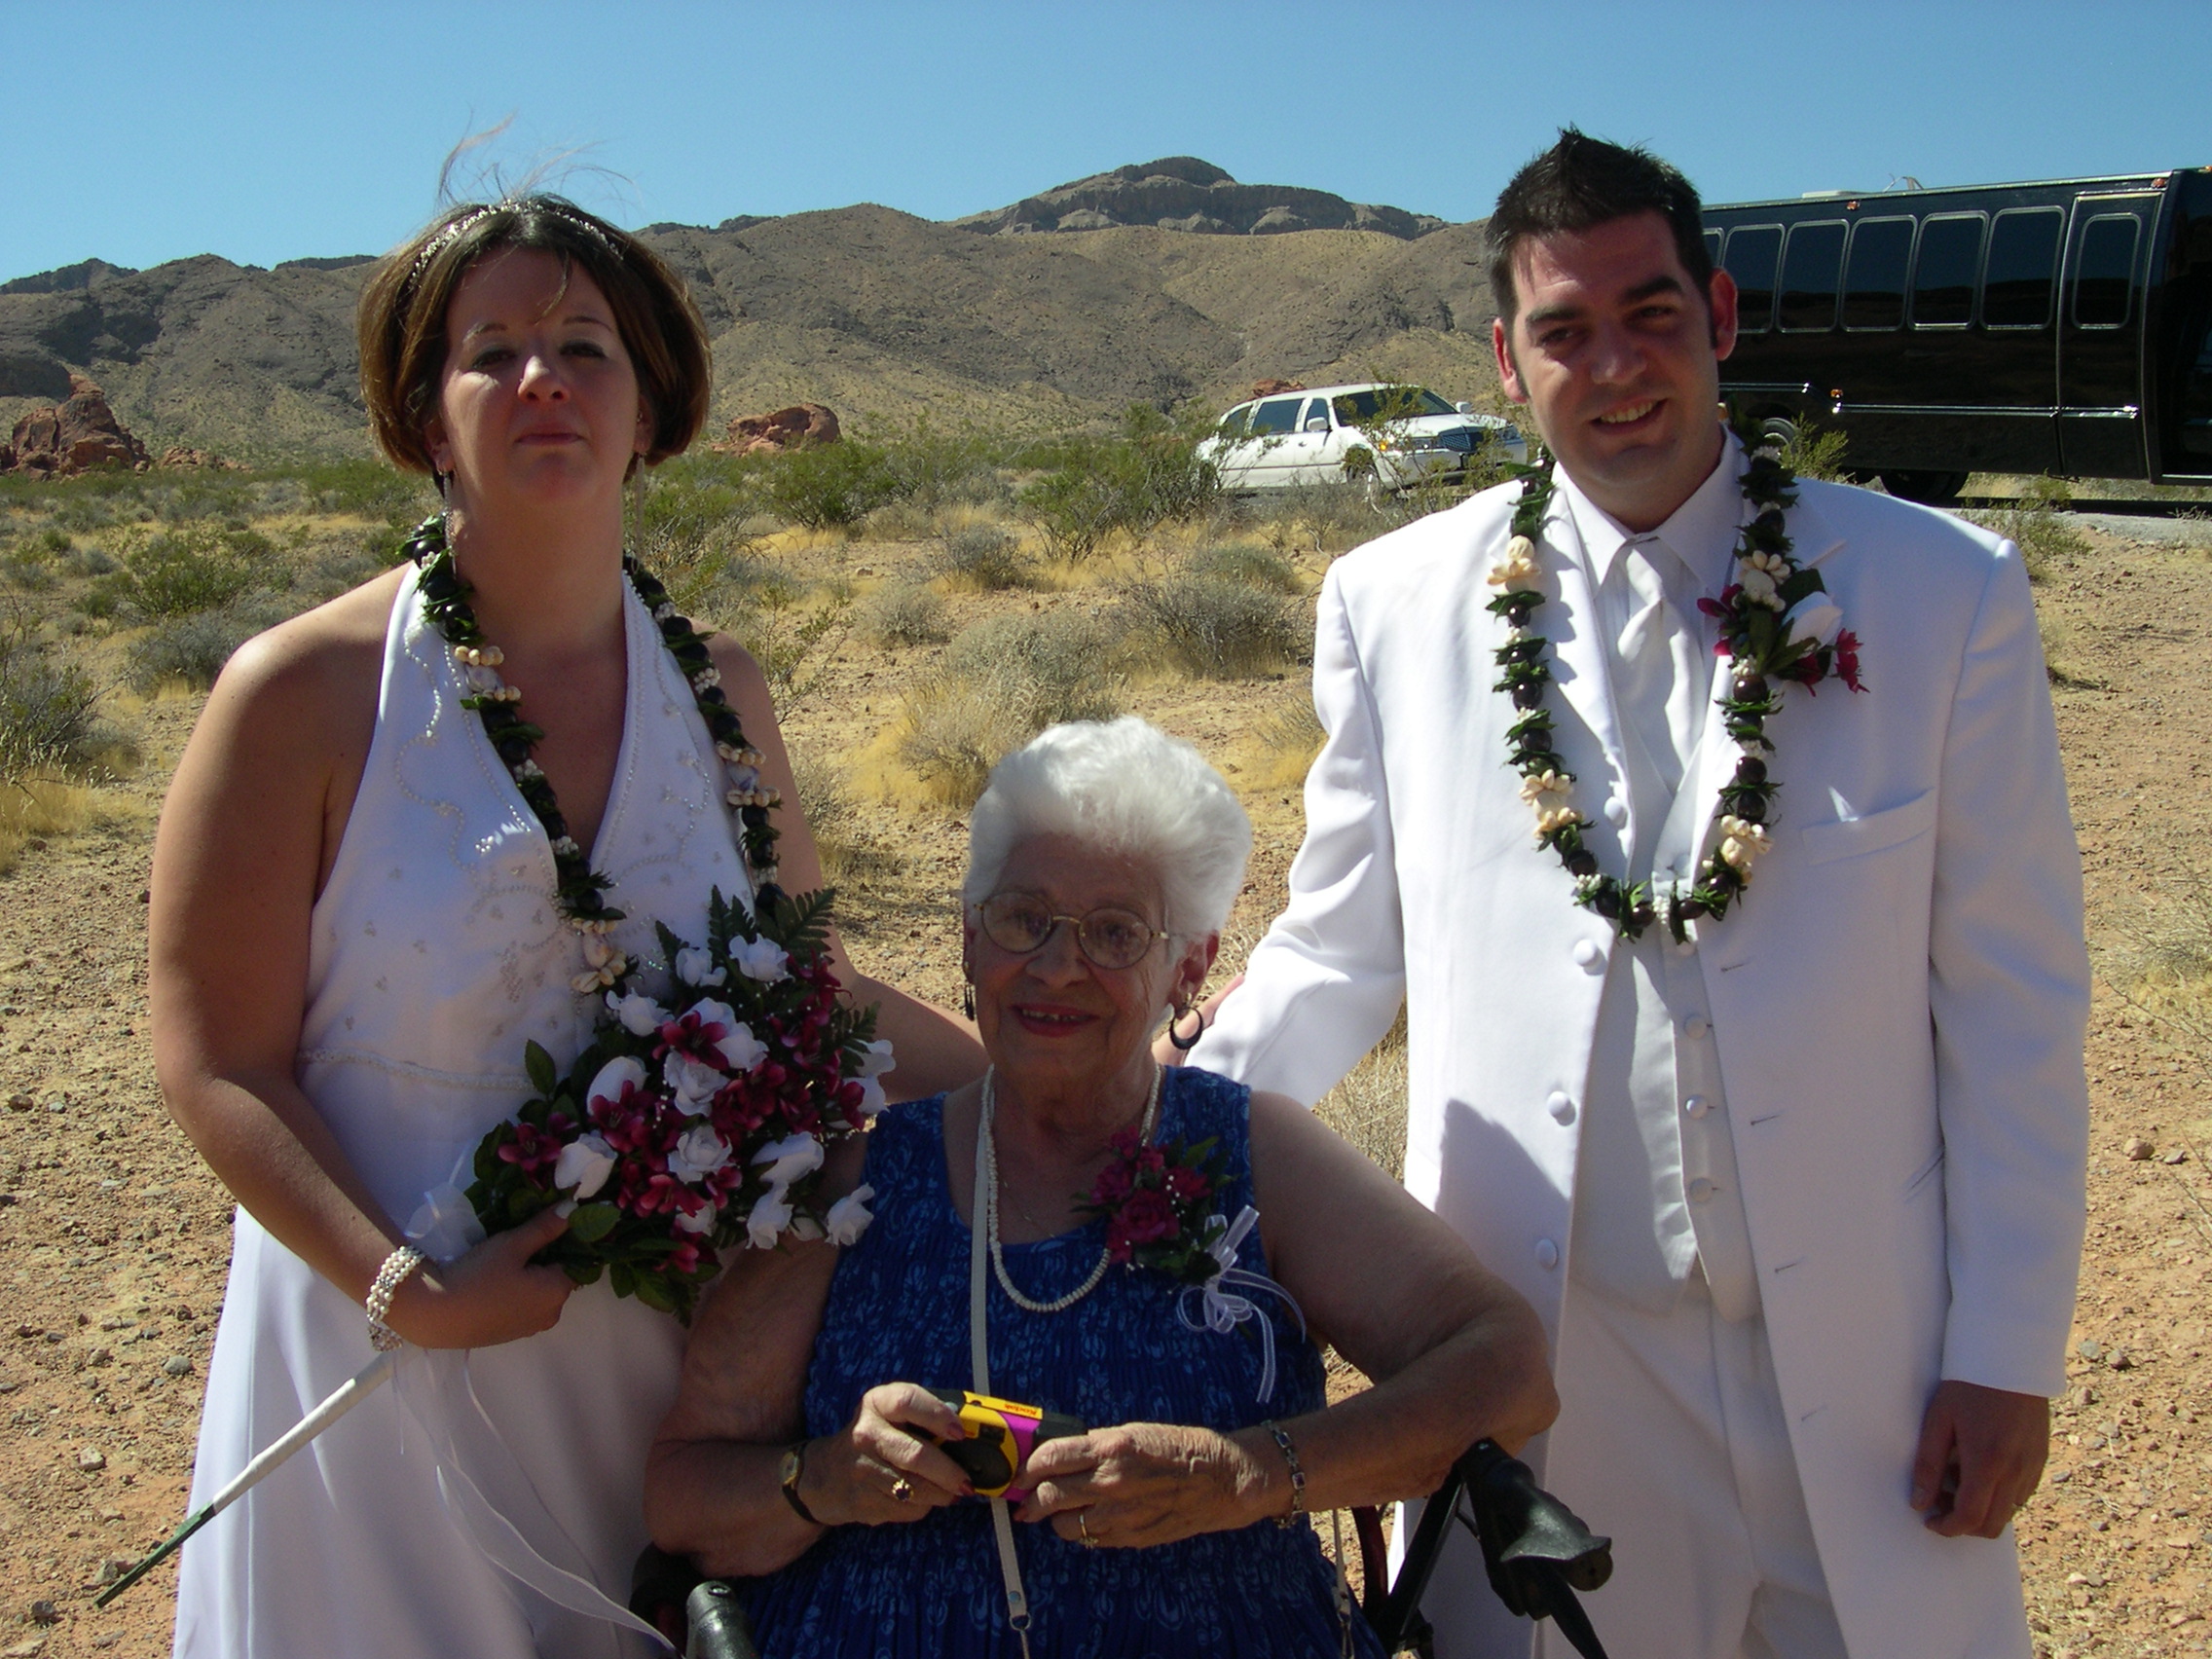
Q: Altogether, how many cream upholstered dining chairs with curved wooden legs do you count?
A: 0